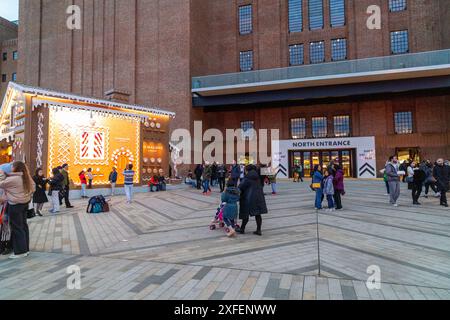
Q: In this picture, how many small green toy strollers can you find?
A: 0